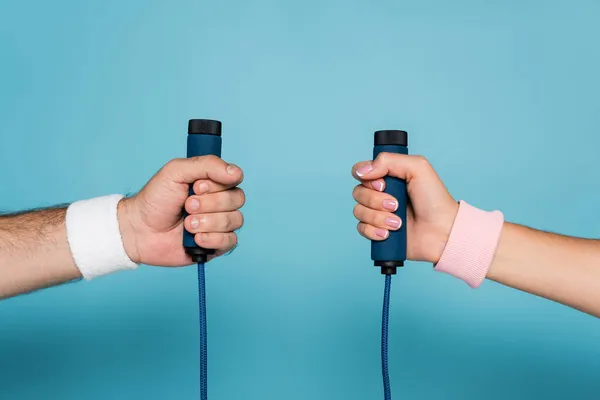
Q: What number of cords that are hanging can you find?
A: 2